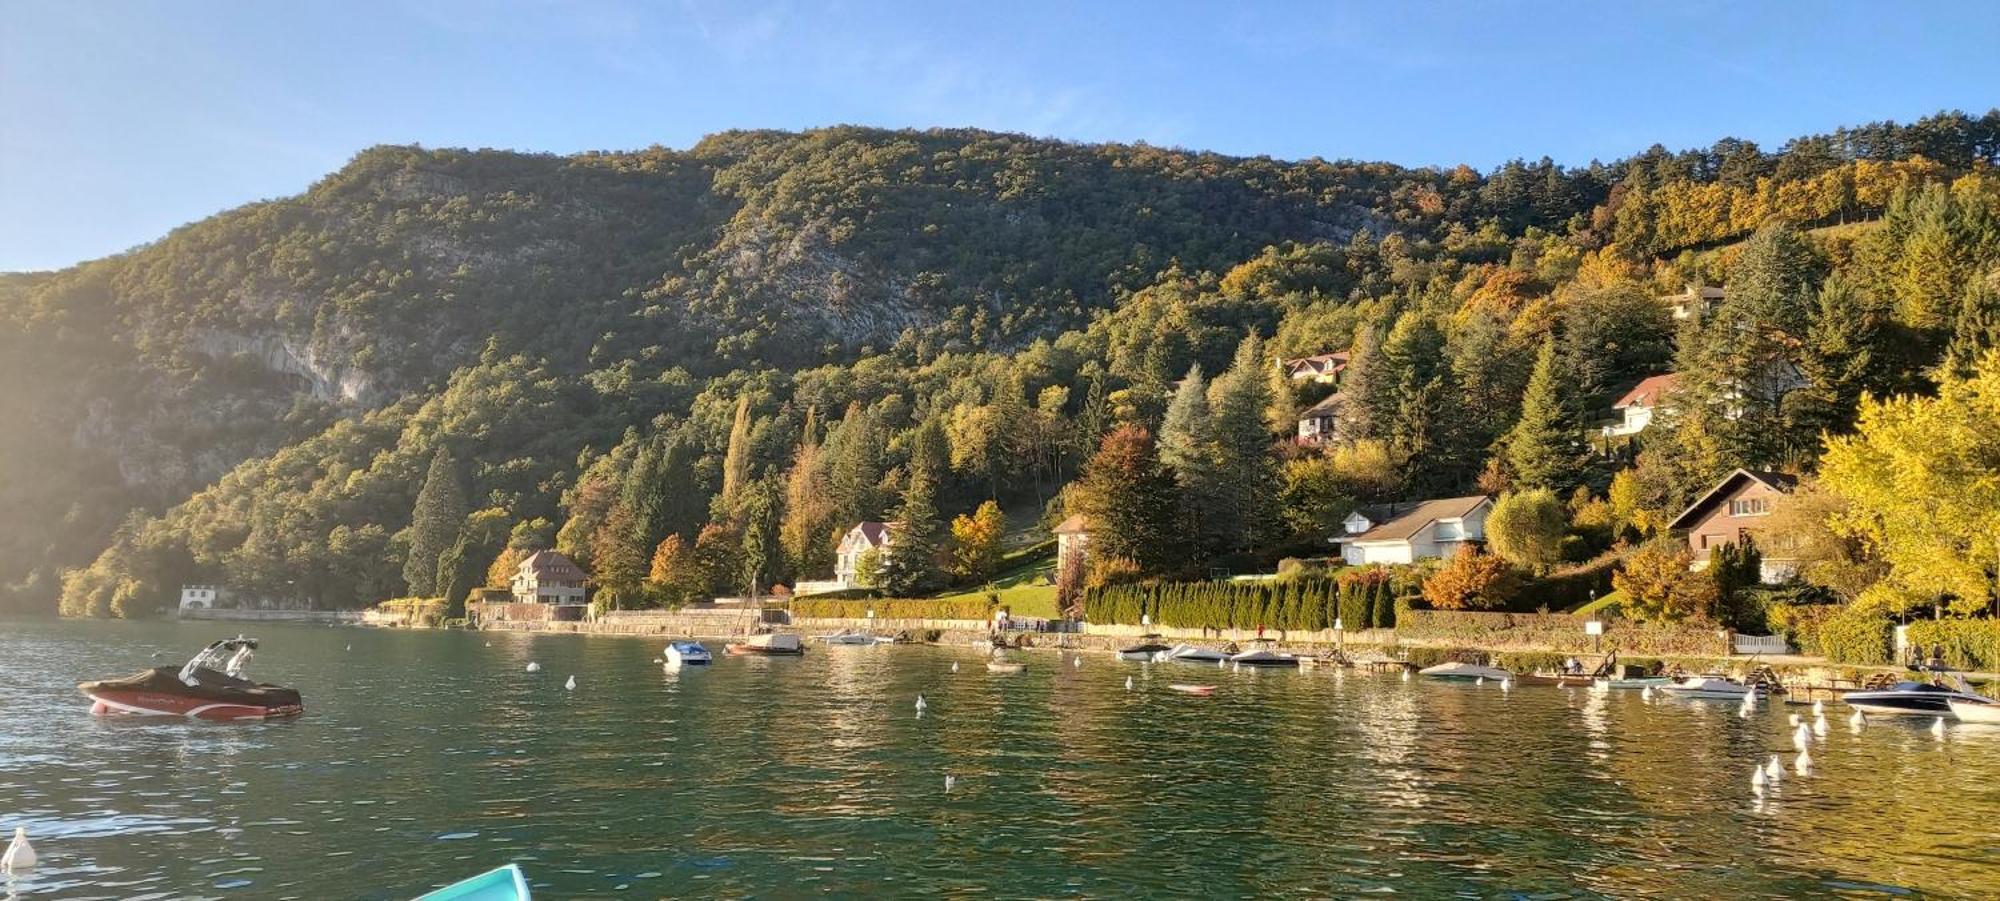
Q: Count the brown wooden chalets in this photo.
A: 1